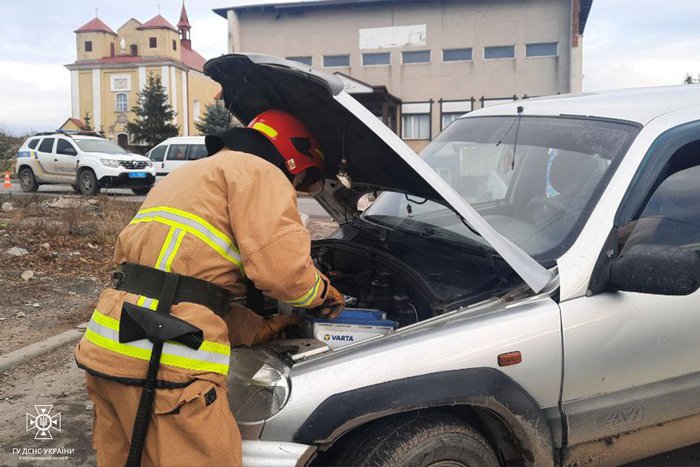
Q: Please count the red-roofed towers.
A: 3